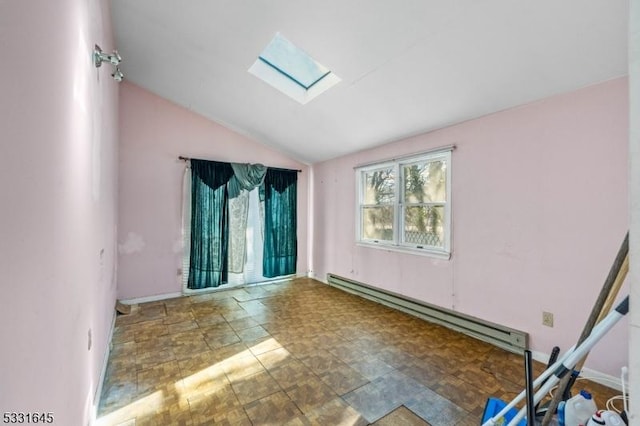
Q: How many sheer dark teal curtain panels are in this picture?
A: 2